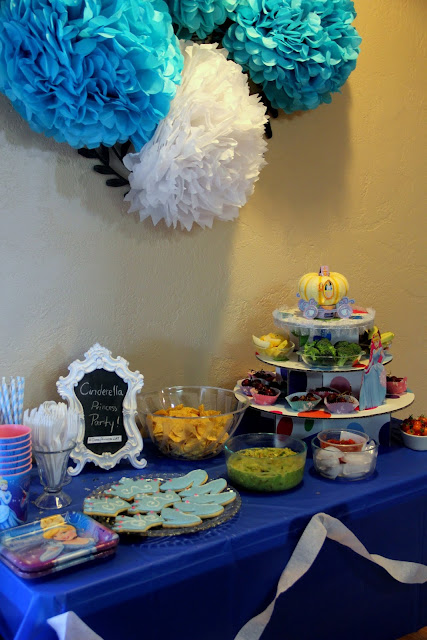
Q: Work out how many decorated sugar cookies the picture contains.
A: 9